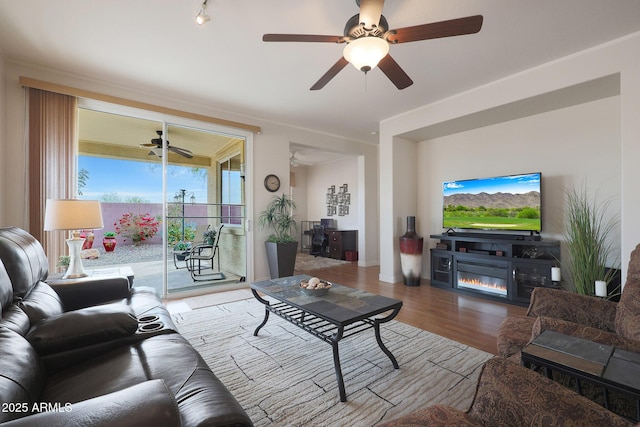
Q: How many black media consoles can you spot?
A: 1